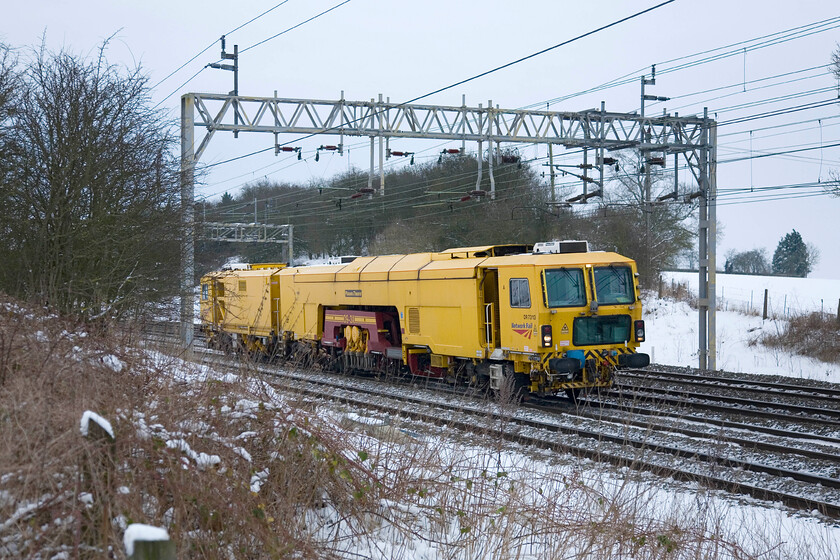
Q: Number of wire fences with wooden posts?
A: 1